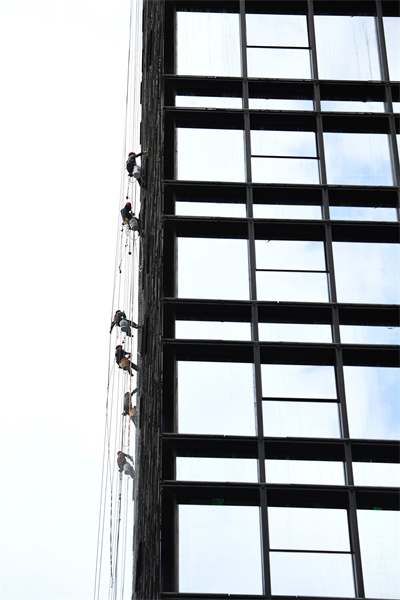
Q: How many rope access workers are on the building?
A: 6